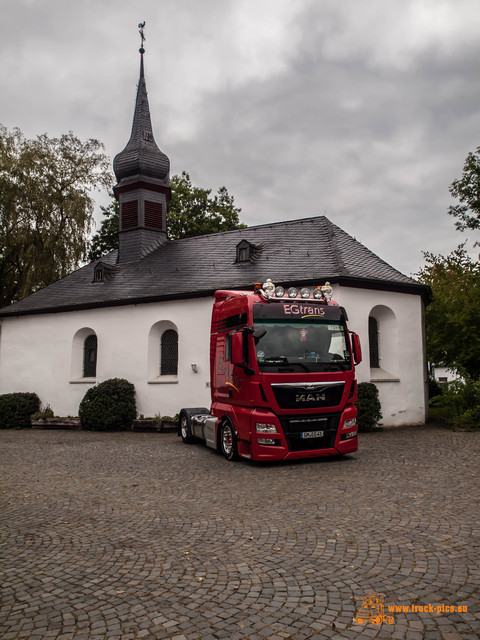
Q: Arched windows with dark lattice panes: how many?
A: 3